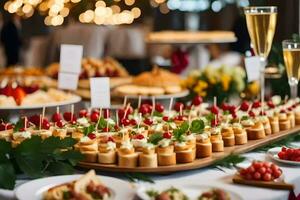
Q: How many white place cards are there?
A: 3